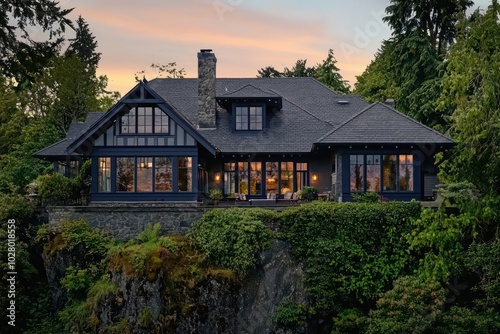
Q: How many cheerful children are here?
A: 0